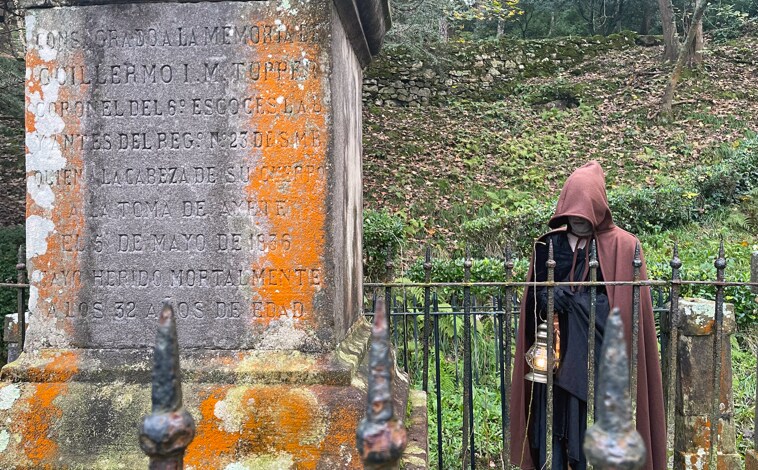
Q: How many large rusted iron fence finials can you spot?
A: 3